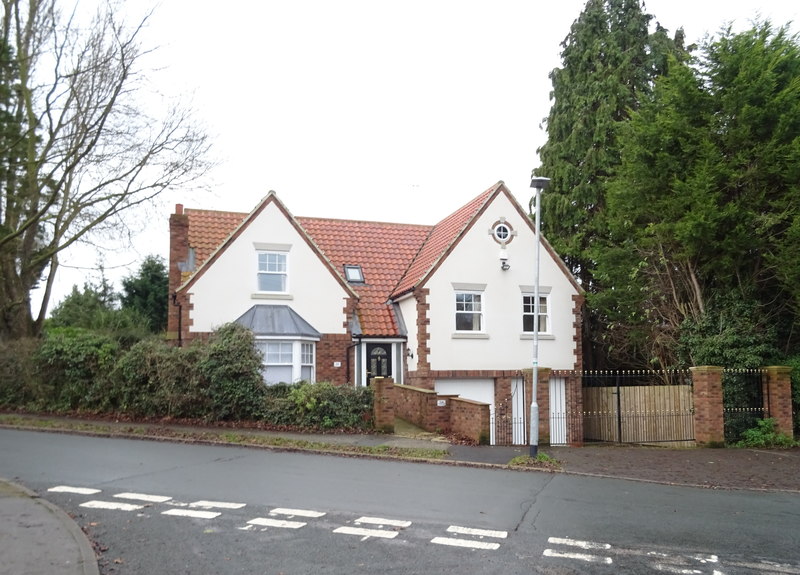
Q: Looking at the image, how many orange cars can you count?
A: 0